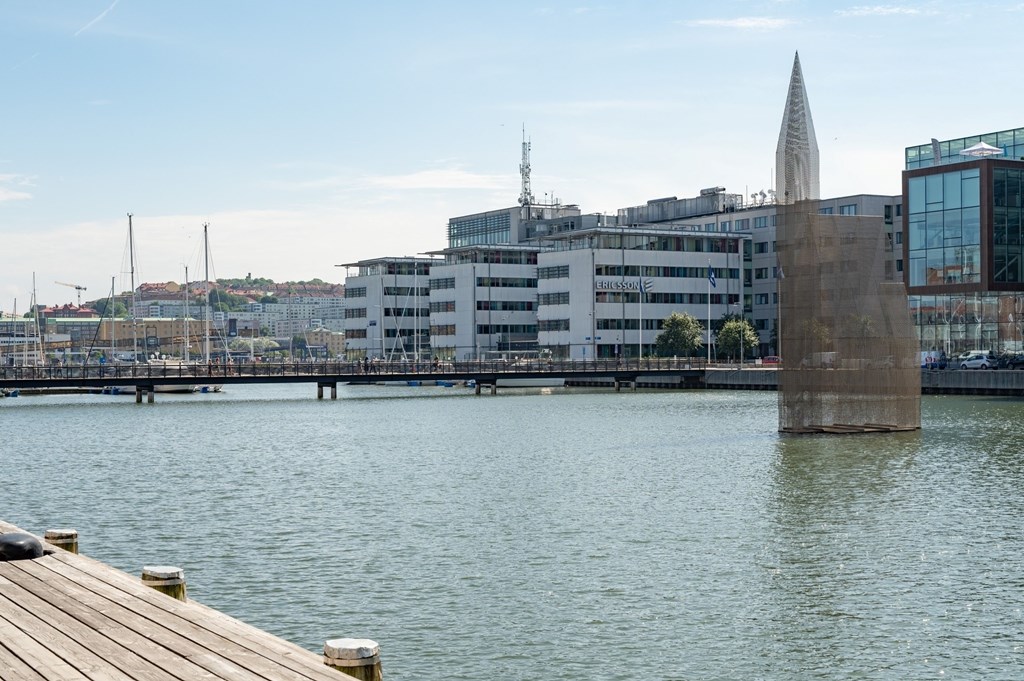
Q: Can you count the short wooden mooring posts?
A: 3